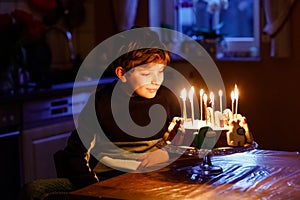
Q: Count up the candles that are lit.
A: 8